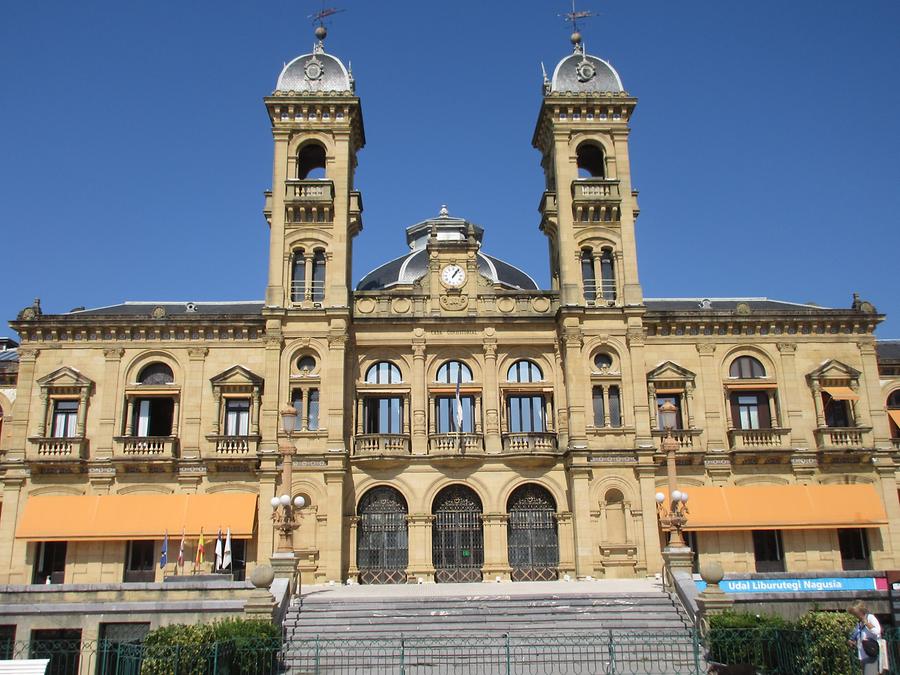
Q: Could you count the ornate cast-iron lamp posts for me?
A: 2